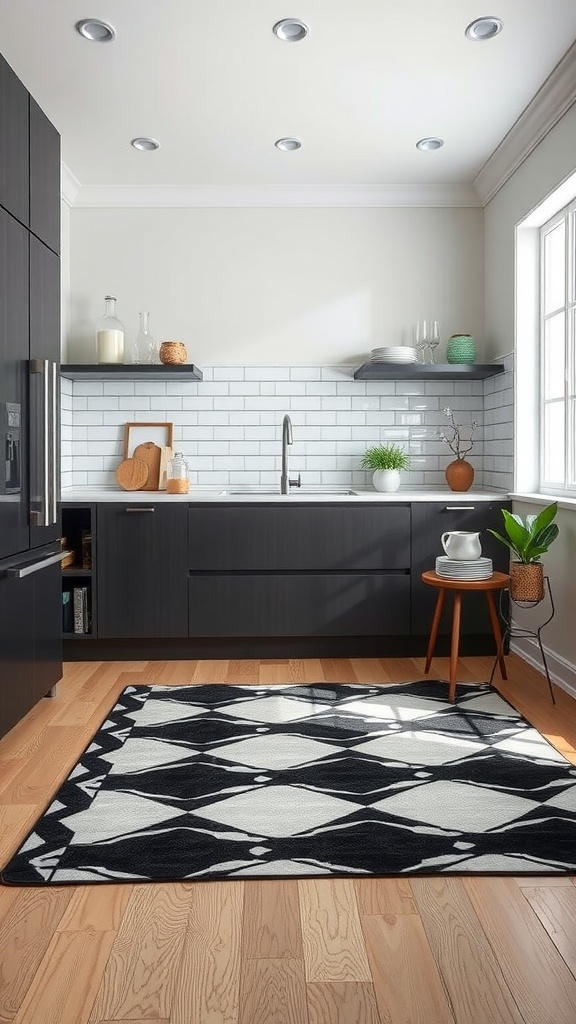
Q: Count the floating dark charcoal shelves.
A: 2